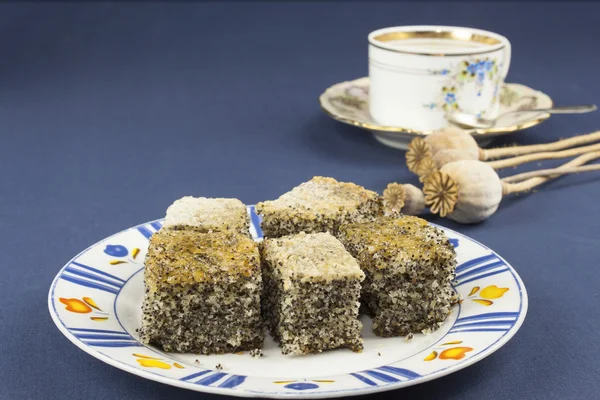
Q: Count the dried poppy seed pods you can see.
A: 4